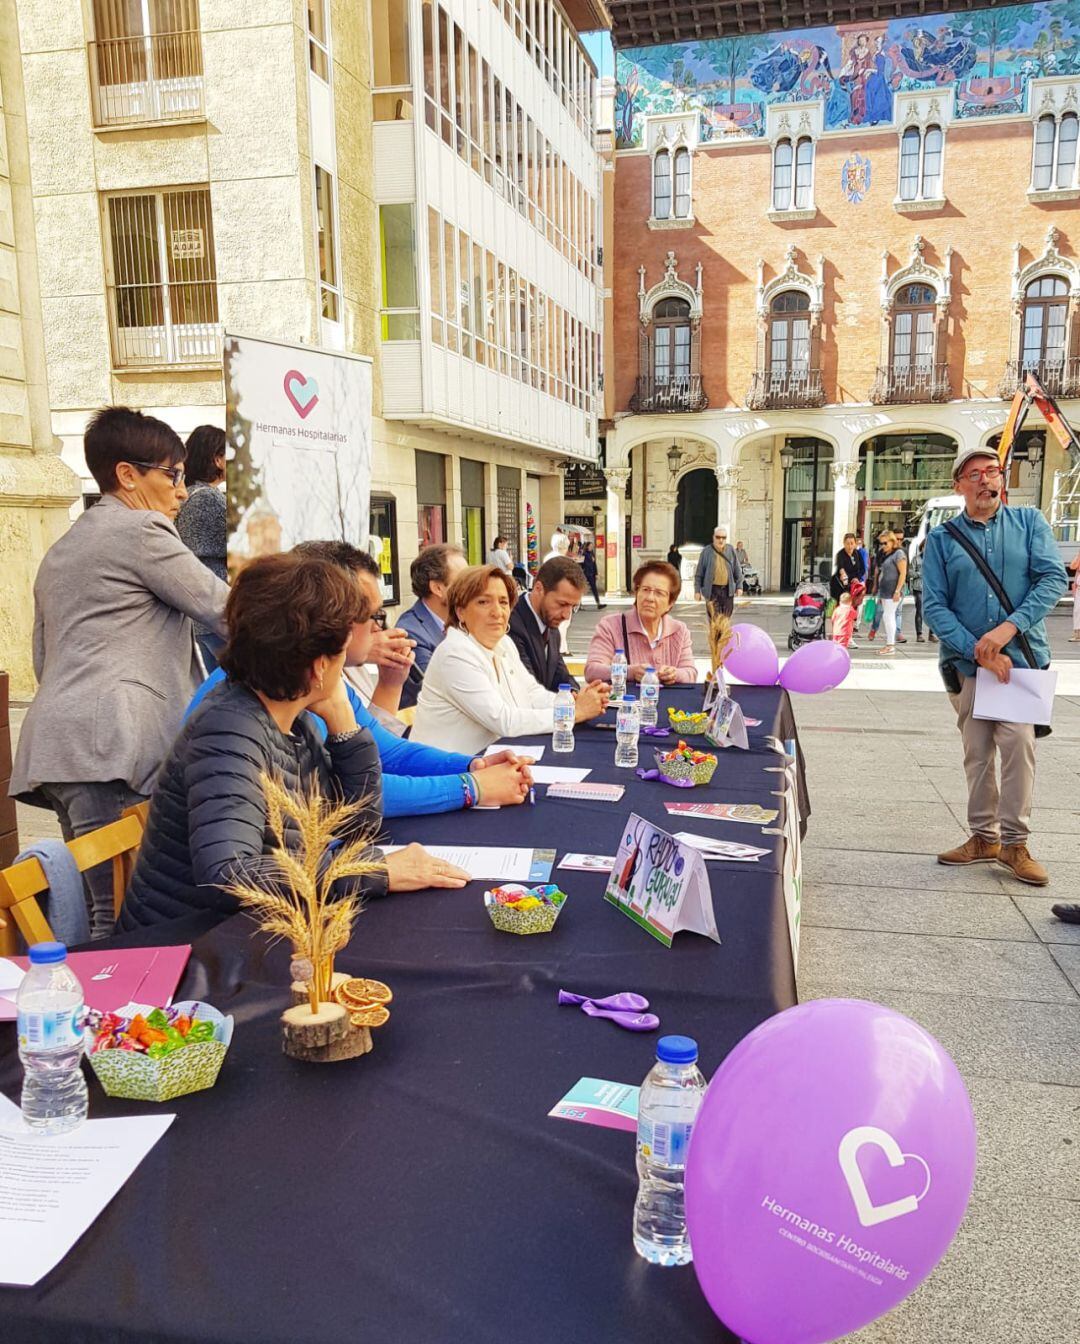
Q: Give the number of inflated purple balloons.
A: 3